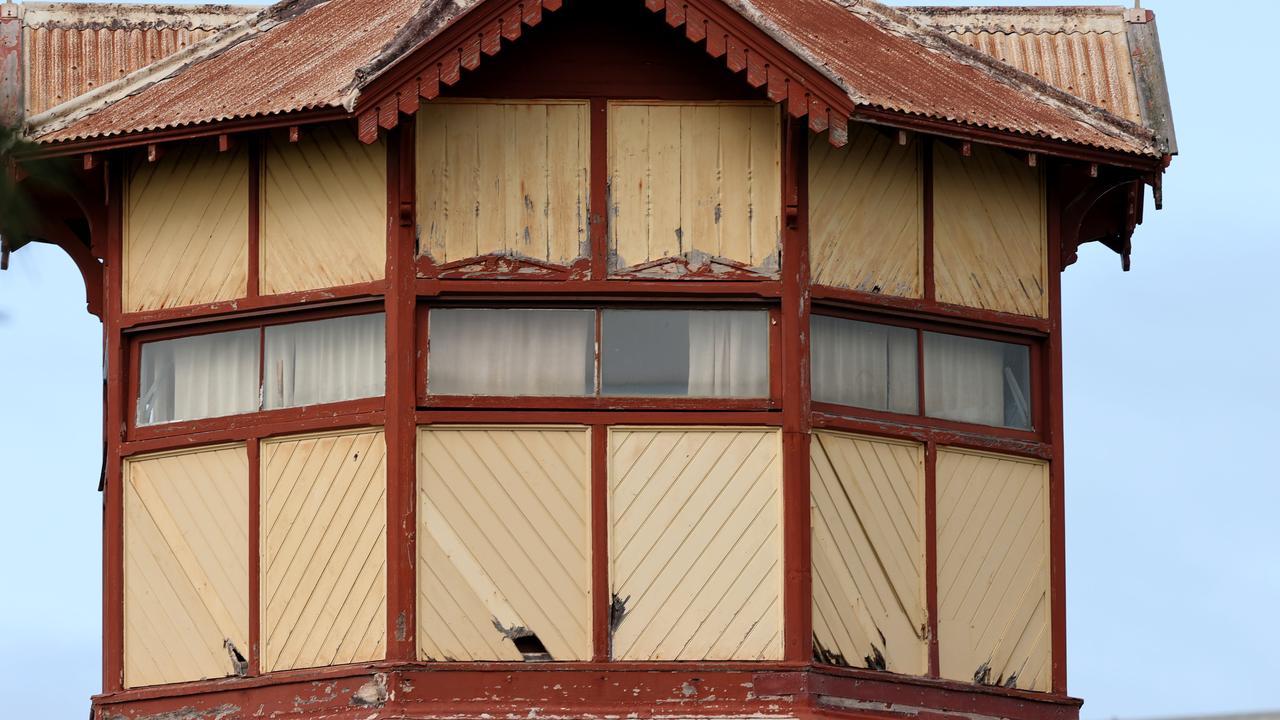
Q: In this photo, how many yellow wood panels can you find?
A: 12